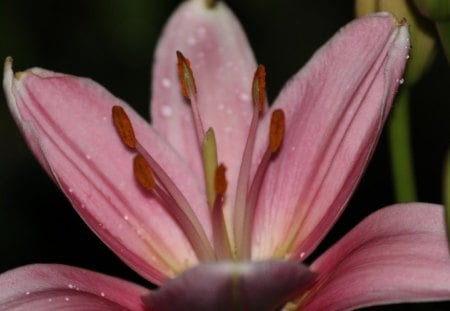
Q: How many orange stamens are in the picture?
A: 6